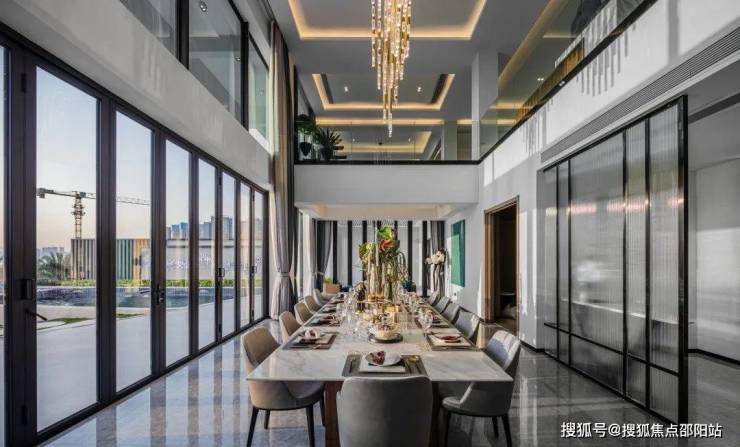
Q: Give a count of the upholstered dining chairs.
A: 11